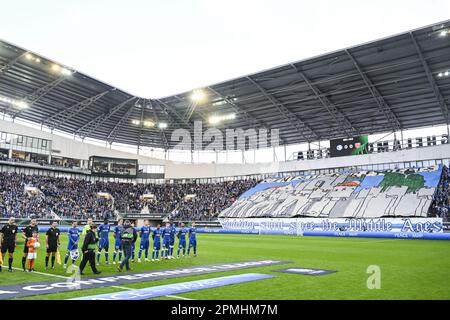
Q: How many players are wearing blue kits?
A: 10